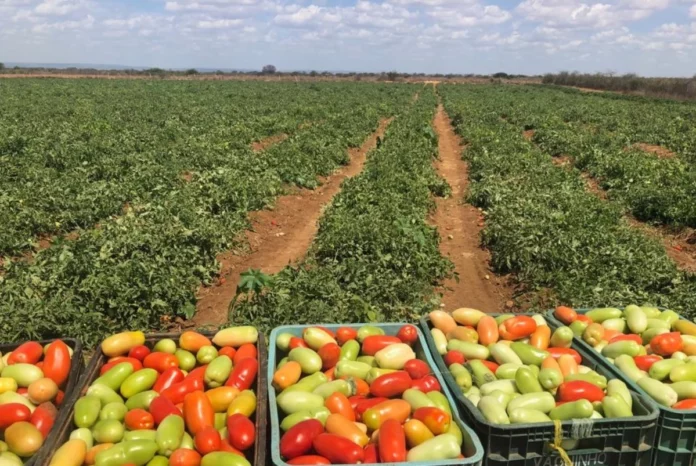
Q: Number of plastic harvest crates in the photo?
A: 5